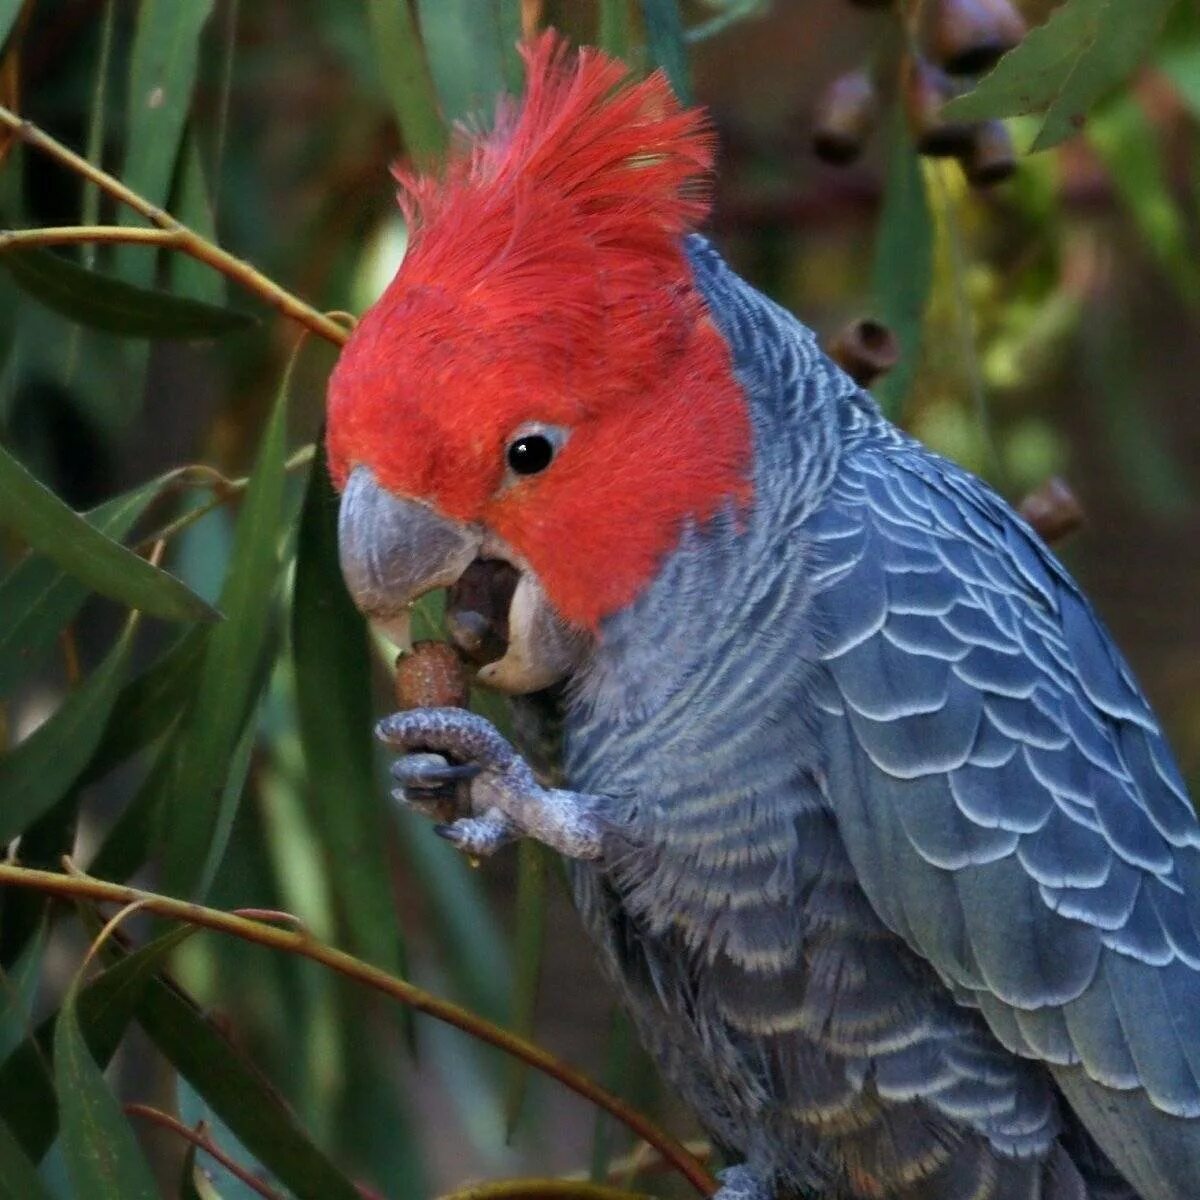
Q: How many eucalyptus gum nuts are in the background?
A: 6